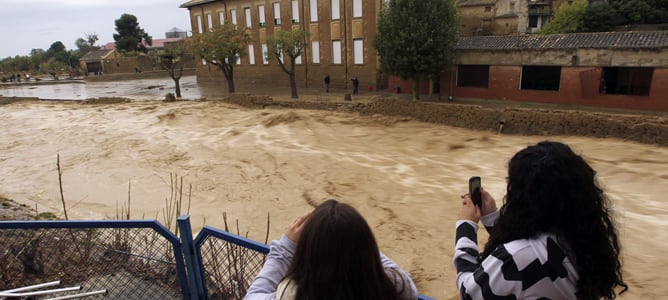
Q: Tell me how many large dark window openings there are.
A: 3